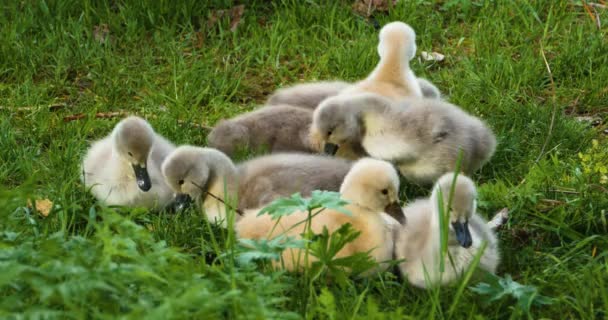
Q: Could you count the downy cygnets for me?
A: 8